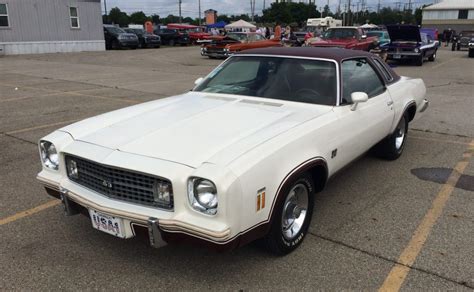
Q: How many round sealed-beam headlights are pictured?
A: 2